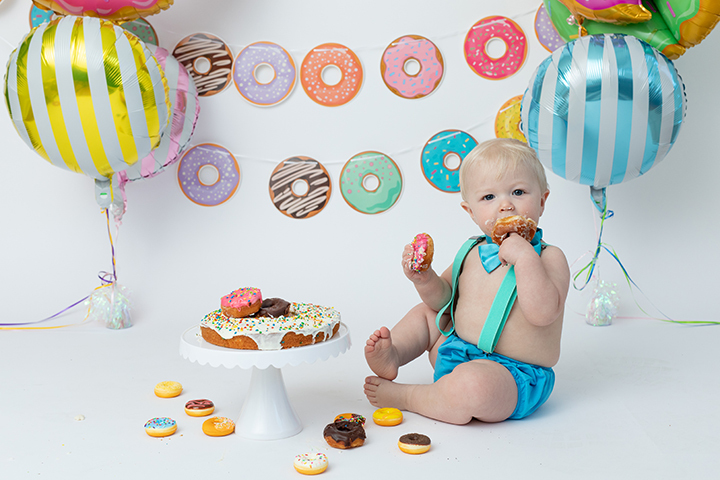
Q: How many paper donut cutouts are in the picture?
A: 13